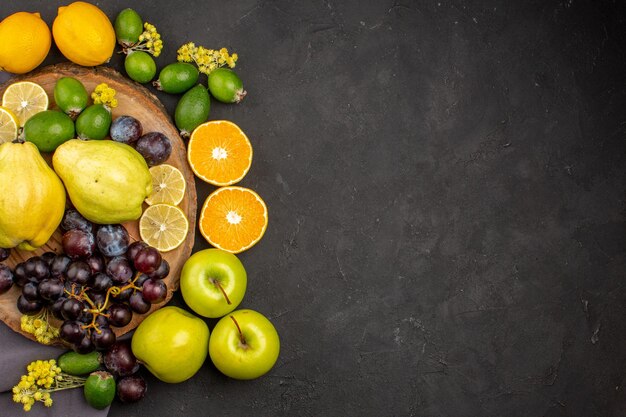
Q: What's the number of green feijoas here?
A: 10